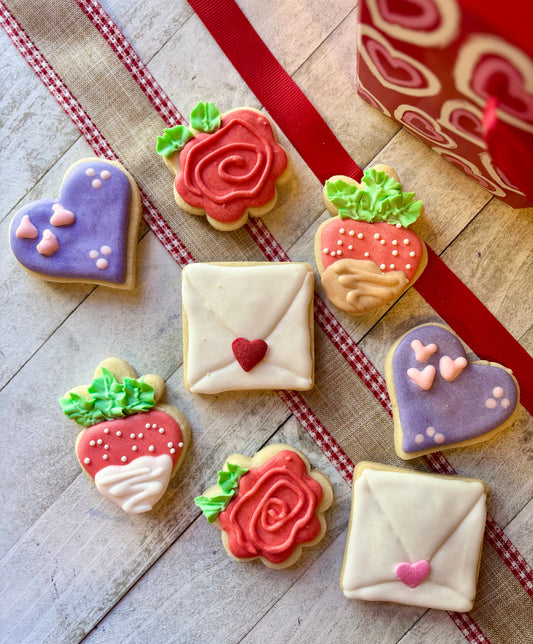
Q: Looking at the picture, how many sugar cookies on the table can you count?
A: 8